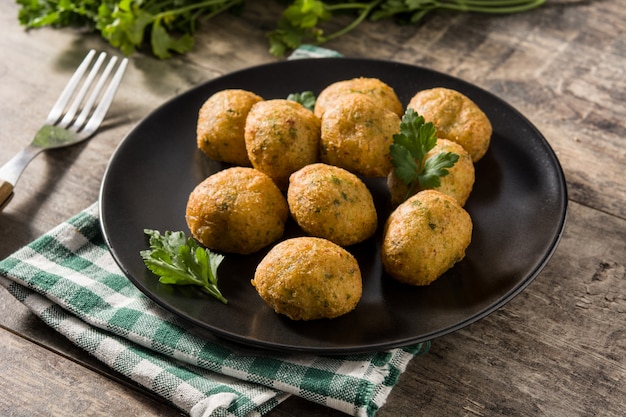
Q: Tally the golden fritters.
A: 10